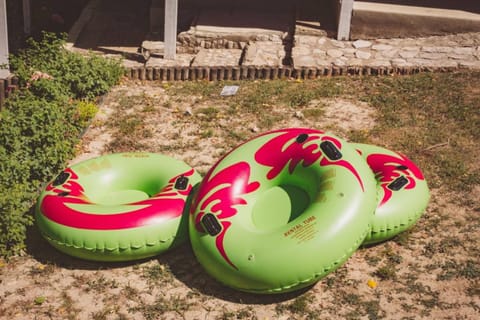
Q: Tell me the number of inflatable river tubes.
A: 3